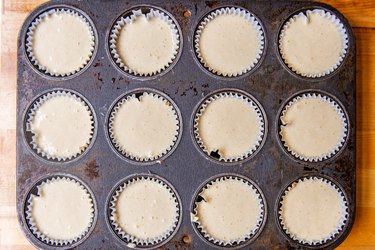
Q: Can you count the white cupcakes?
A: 12